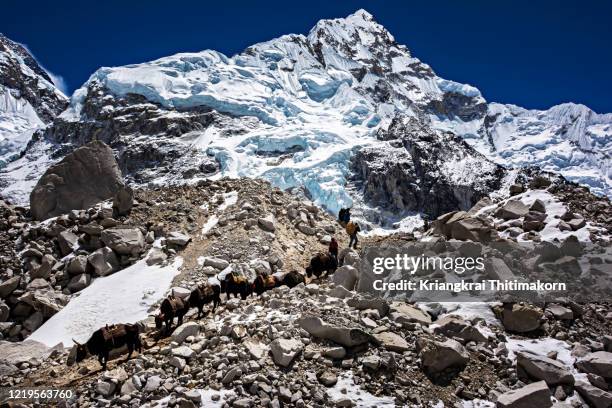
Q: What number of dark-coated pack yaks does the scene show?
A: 7